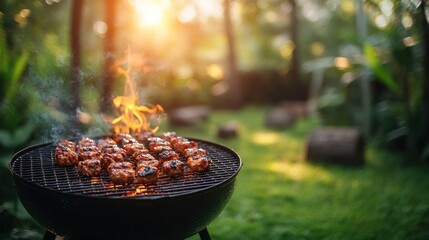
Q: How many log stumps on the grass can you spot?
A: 4